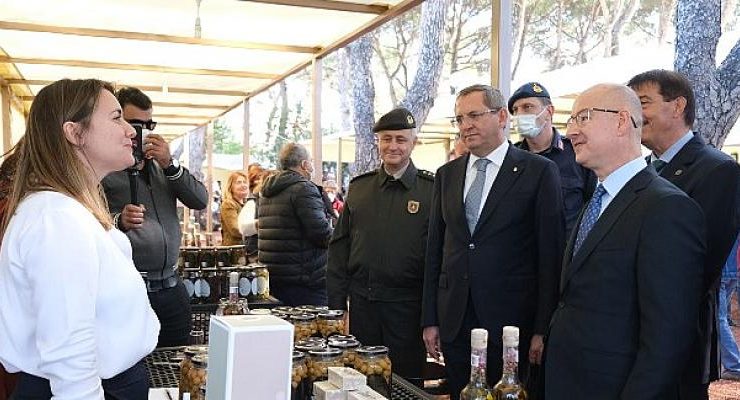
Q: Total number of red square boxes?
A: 0